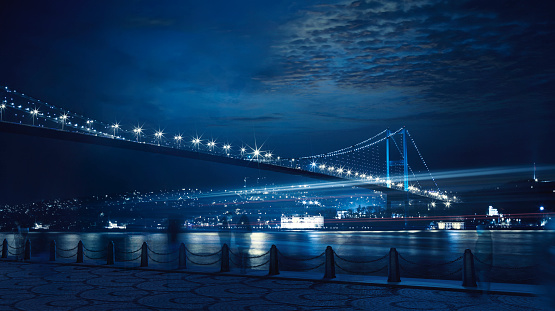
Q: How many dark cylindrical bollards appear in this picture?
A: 12